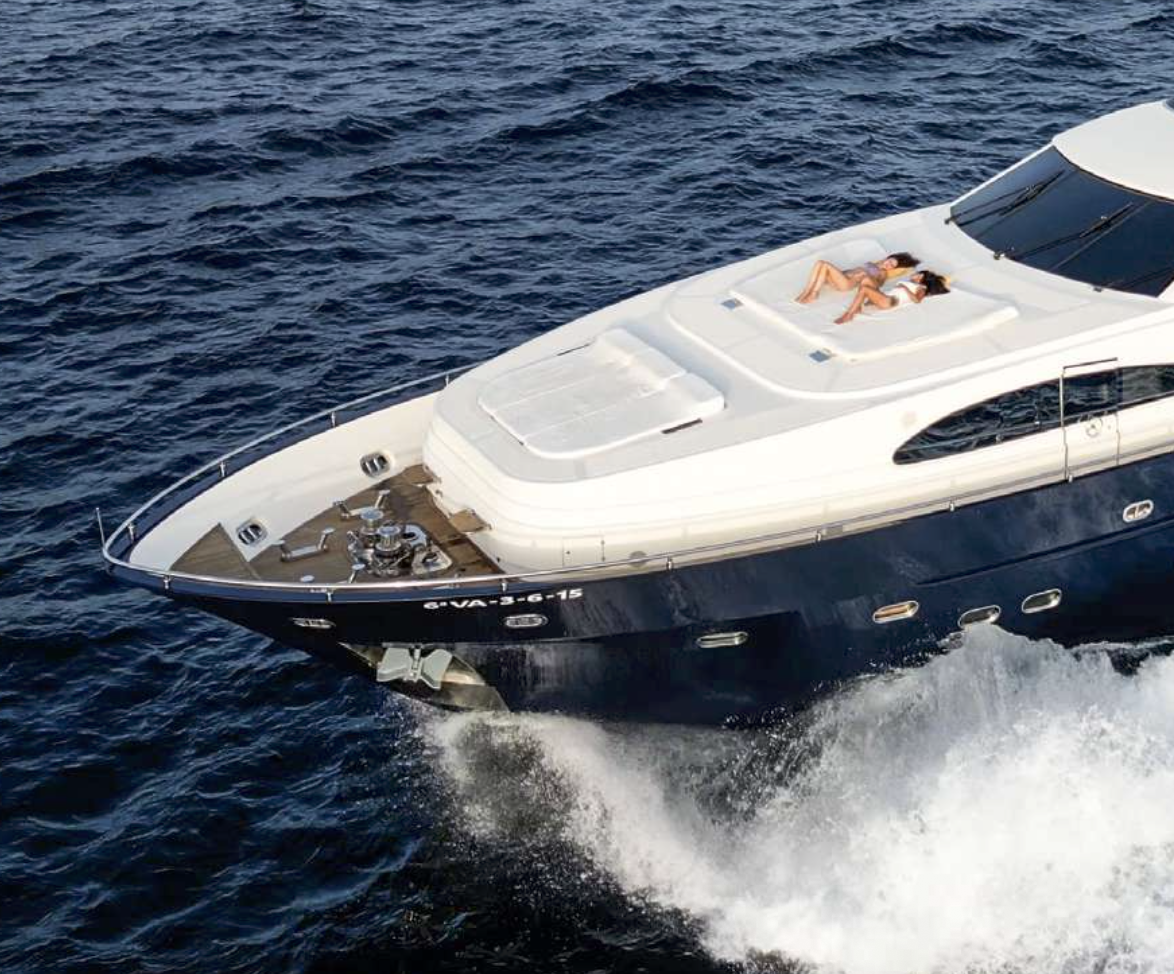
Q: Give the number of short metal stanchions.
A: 11